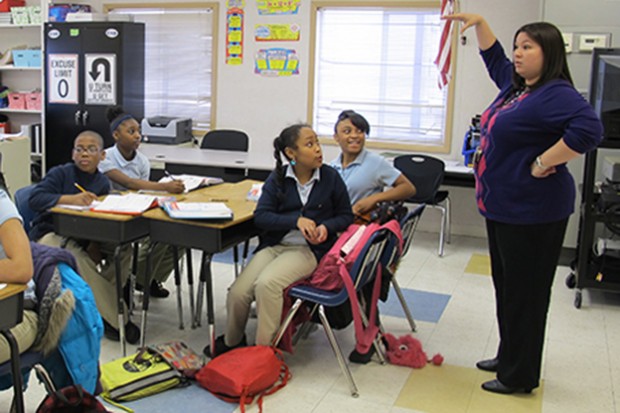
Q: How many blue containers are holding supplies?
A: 2